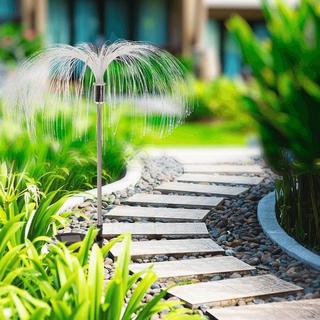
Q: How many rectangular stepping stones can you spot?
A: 10